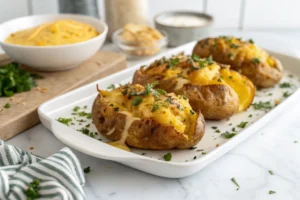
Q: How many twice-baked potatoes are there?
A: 3